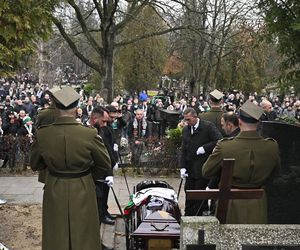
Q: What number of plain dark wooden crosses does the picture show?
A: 1